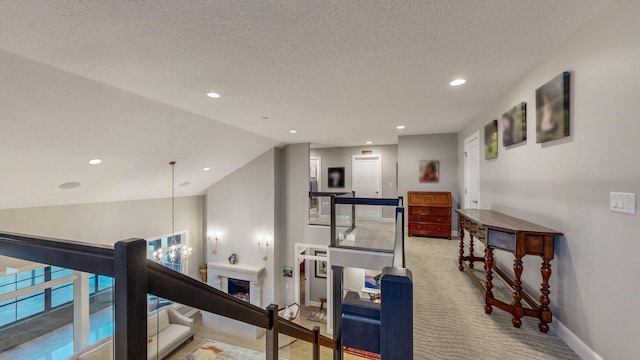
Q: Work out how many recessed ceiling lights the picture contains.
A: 7